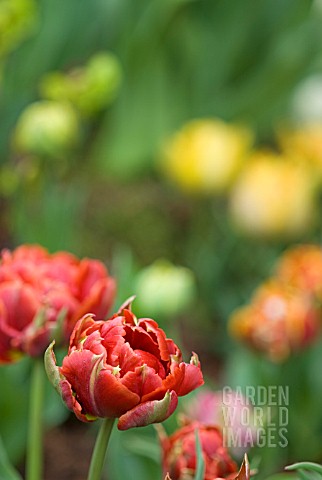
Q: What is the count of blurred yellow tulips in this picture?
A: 3